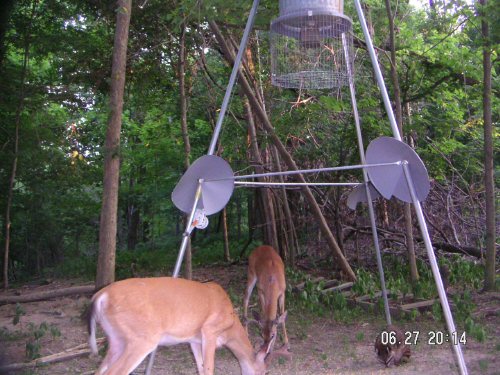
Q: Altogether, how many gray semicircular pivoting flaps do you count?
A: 3